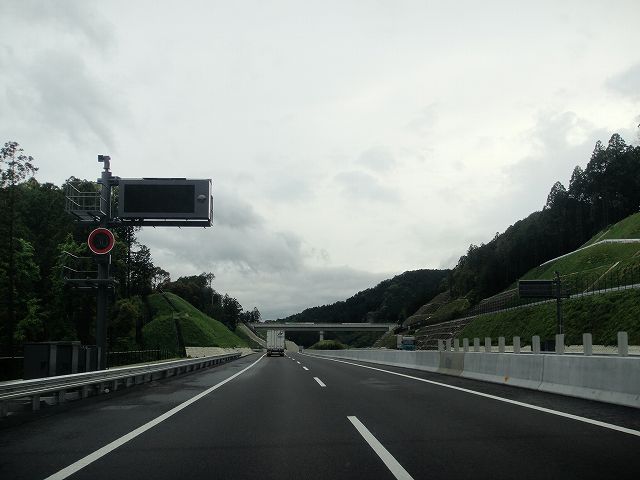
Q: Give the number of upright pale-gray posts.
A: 12